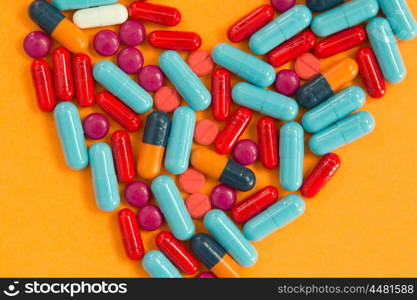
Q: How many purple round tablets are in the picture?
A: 13